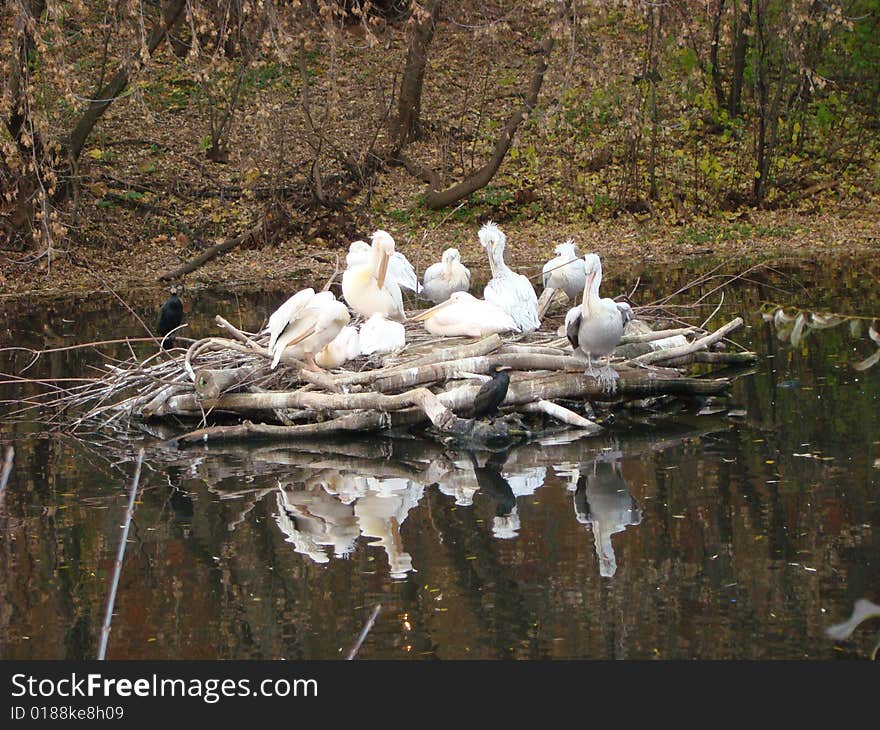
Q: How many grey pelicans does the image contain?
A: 1